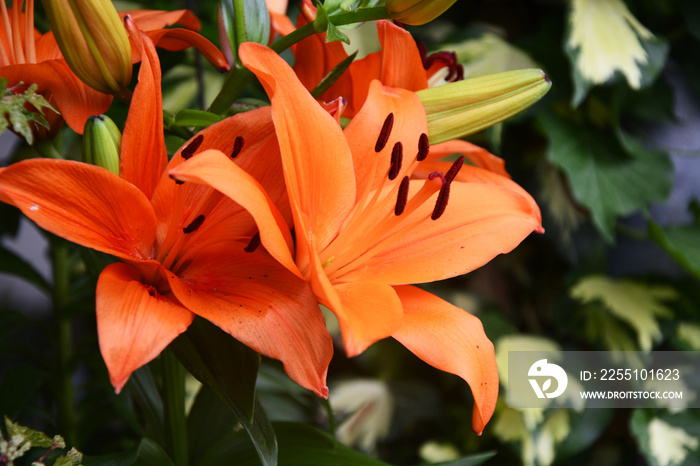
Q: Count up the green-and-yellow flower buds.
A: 4